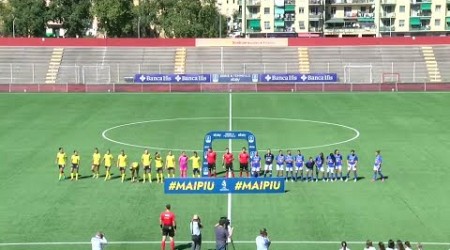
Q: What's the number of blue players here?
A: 11